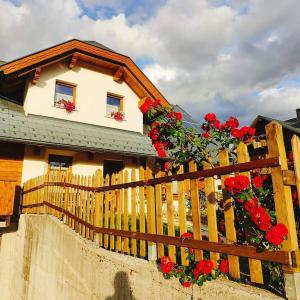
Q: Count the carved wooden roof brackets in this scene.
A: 3